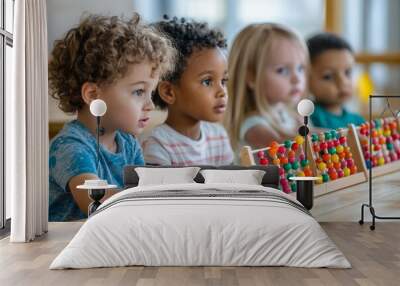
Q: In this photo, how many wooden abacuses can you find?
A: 3